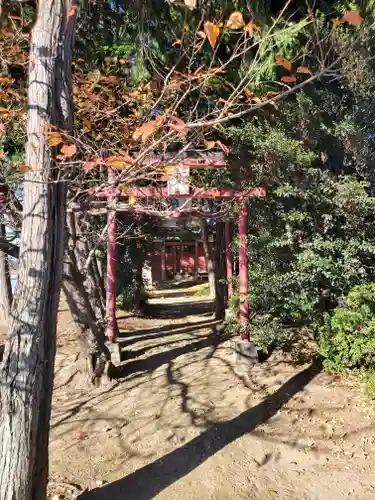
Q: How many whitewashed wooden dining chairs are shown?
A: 0